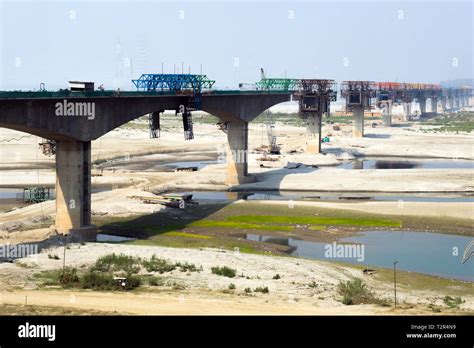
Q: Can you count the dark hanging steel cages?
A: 2